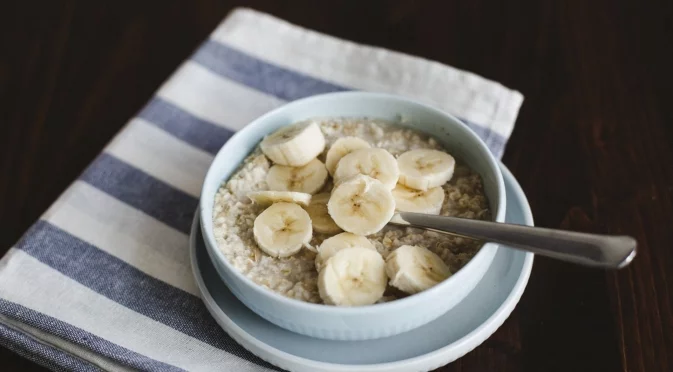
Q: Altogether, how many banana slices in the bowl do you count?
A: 13